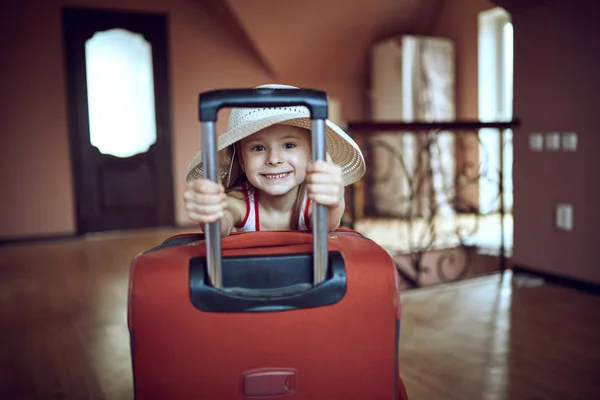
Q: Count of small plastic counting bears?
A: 0